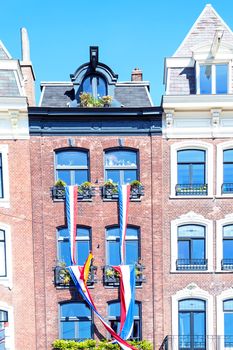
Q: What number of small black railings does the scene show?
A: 8